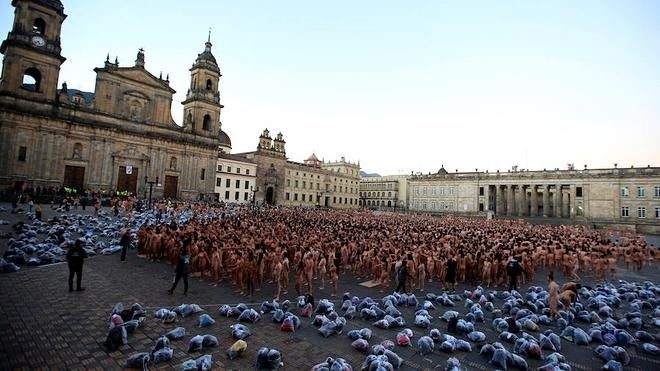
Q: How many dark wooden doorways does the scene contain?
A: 3